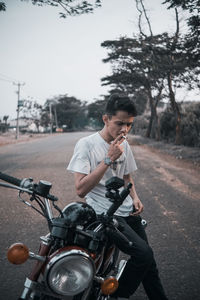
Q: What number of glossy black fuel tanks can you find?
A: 1